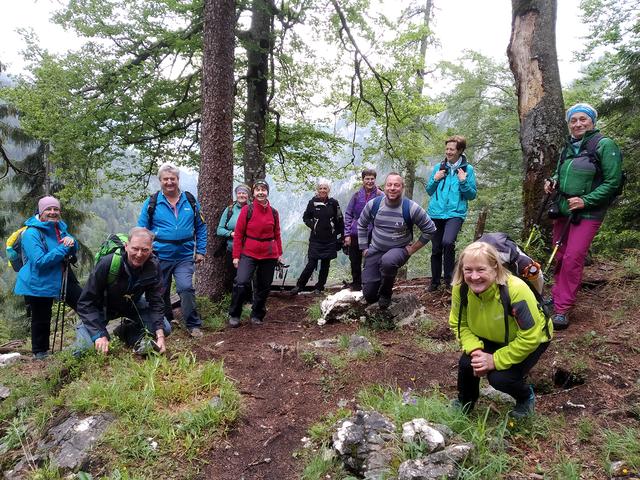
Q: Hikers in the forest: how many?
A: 11